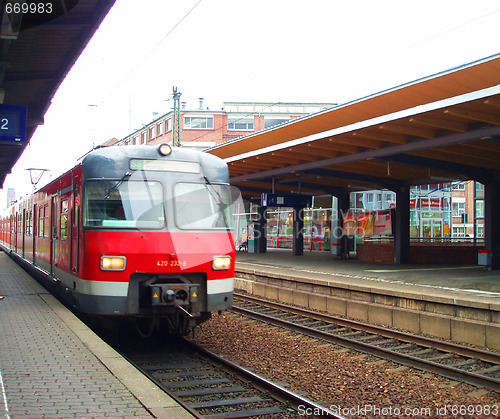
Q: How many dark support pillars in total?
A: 5